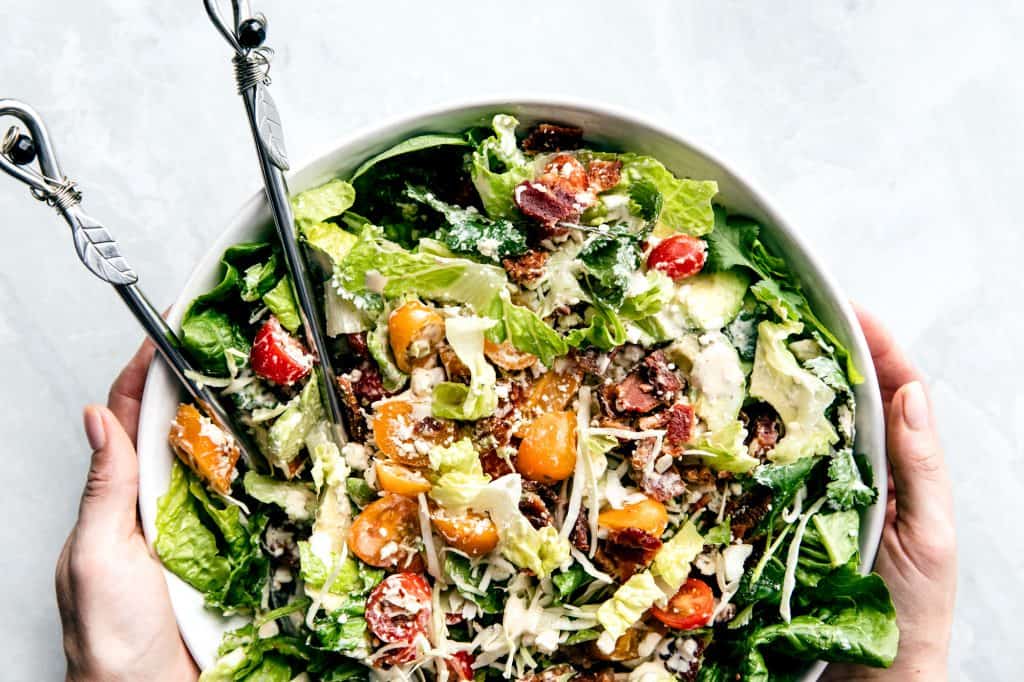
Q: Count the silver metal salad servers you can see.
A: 2